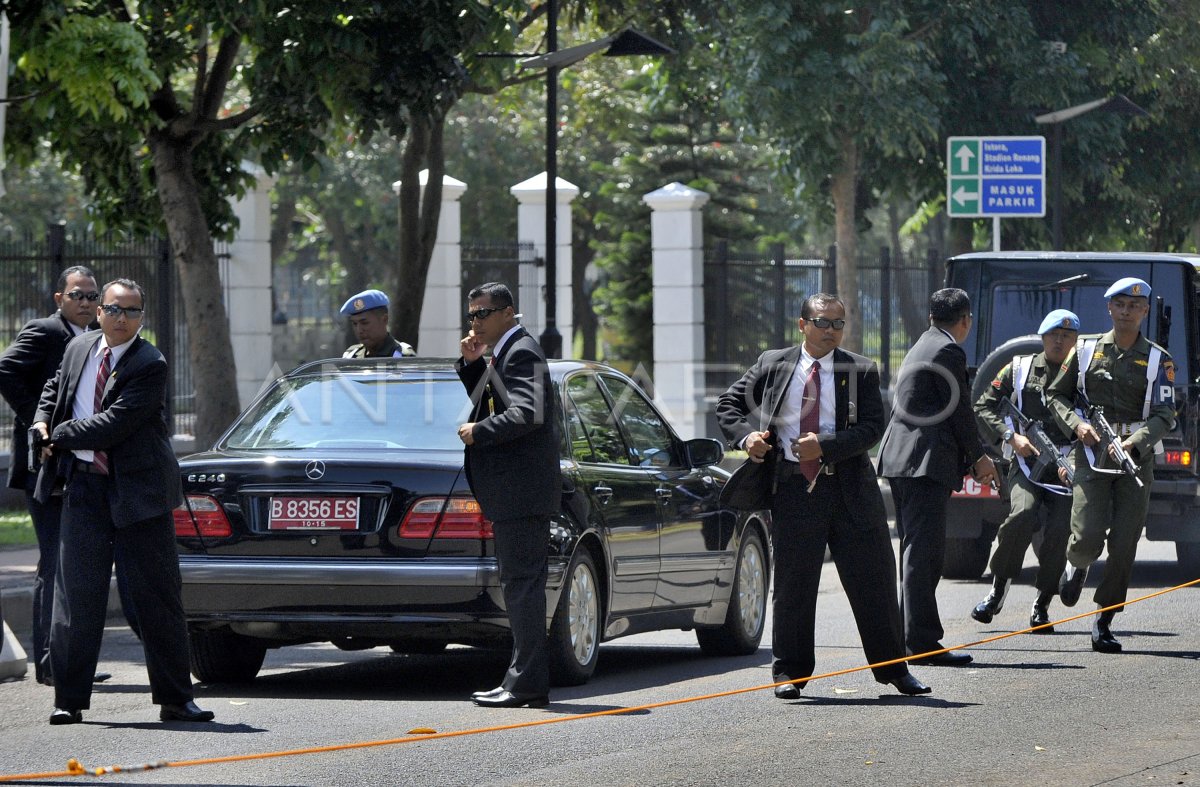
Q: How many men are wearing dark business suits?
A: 5